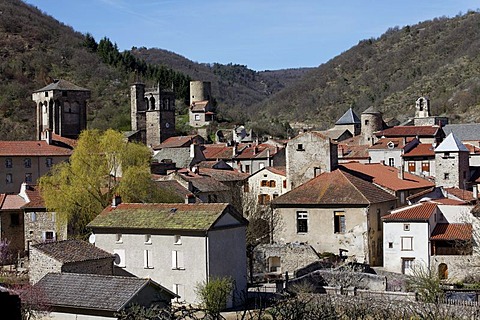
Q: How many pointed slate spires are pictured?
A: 2